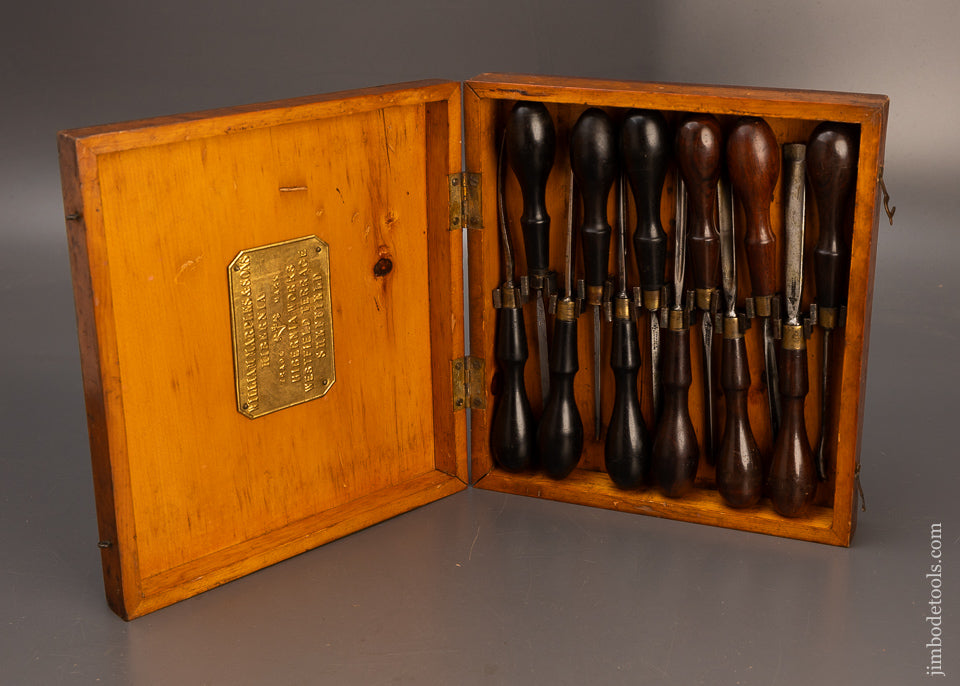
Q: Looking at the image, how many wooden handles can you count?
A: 12